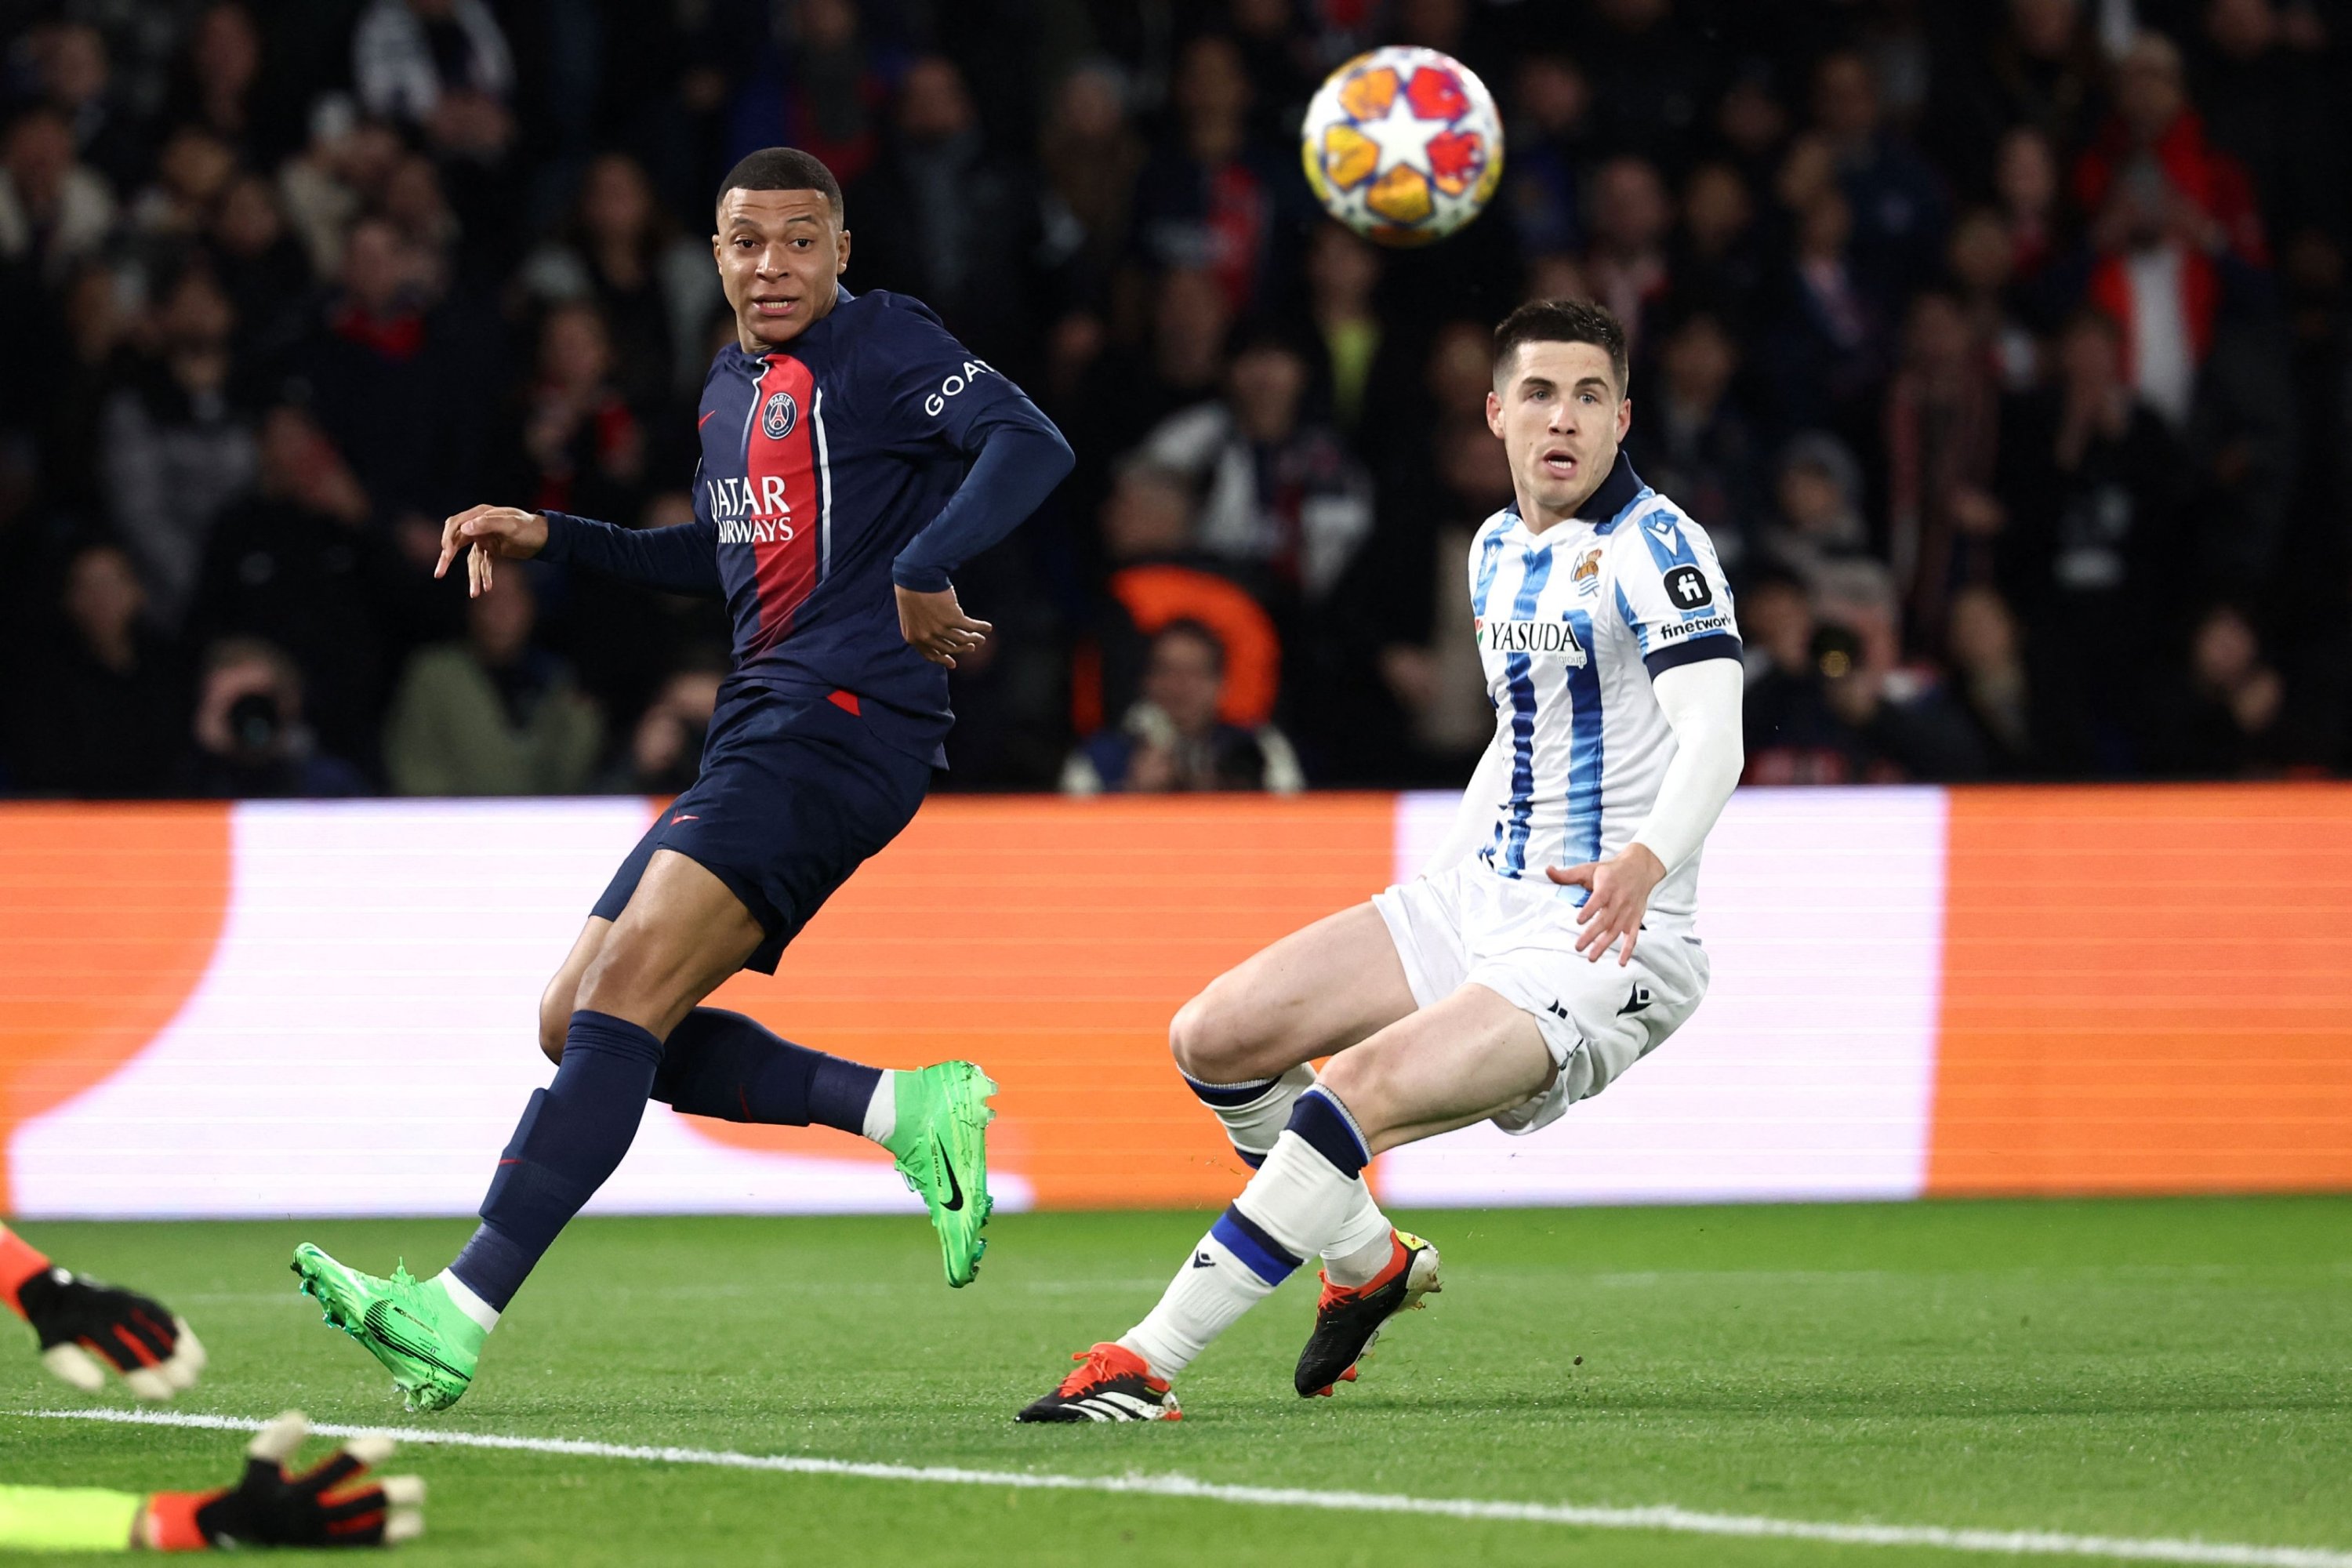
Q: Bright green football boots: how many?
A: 2